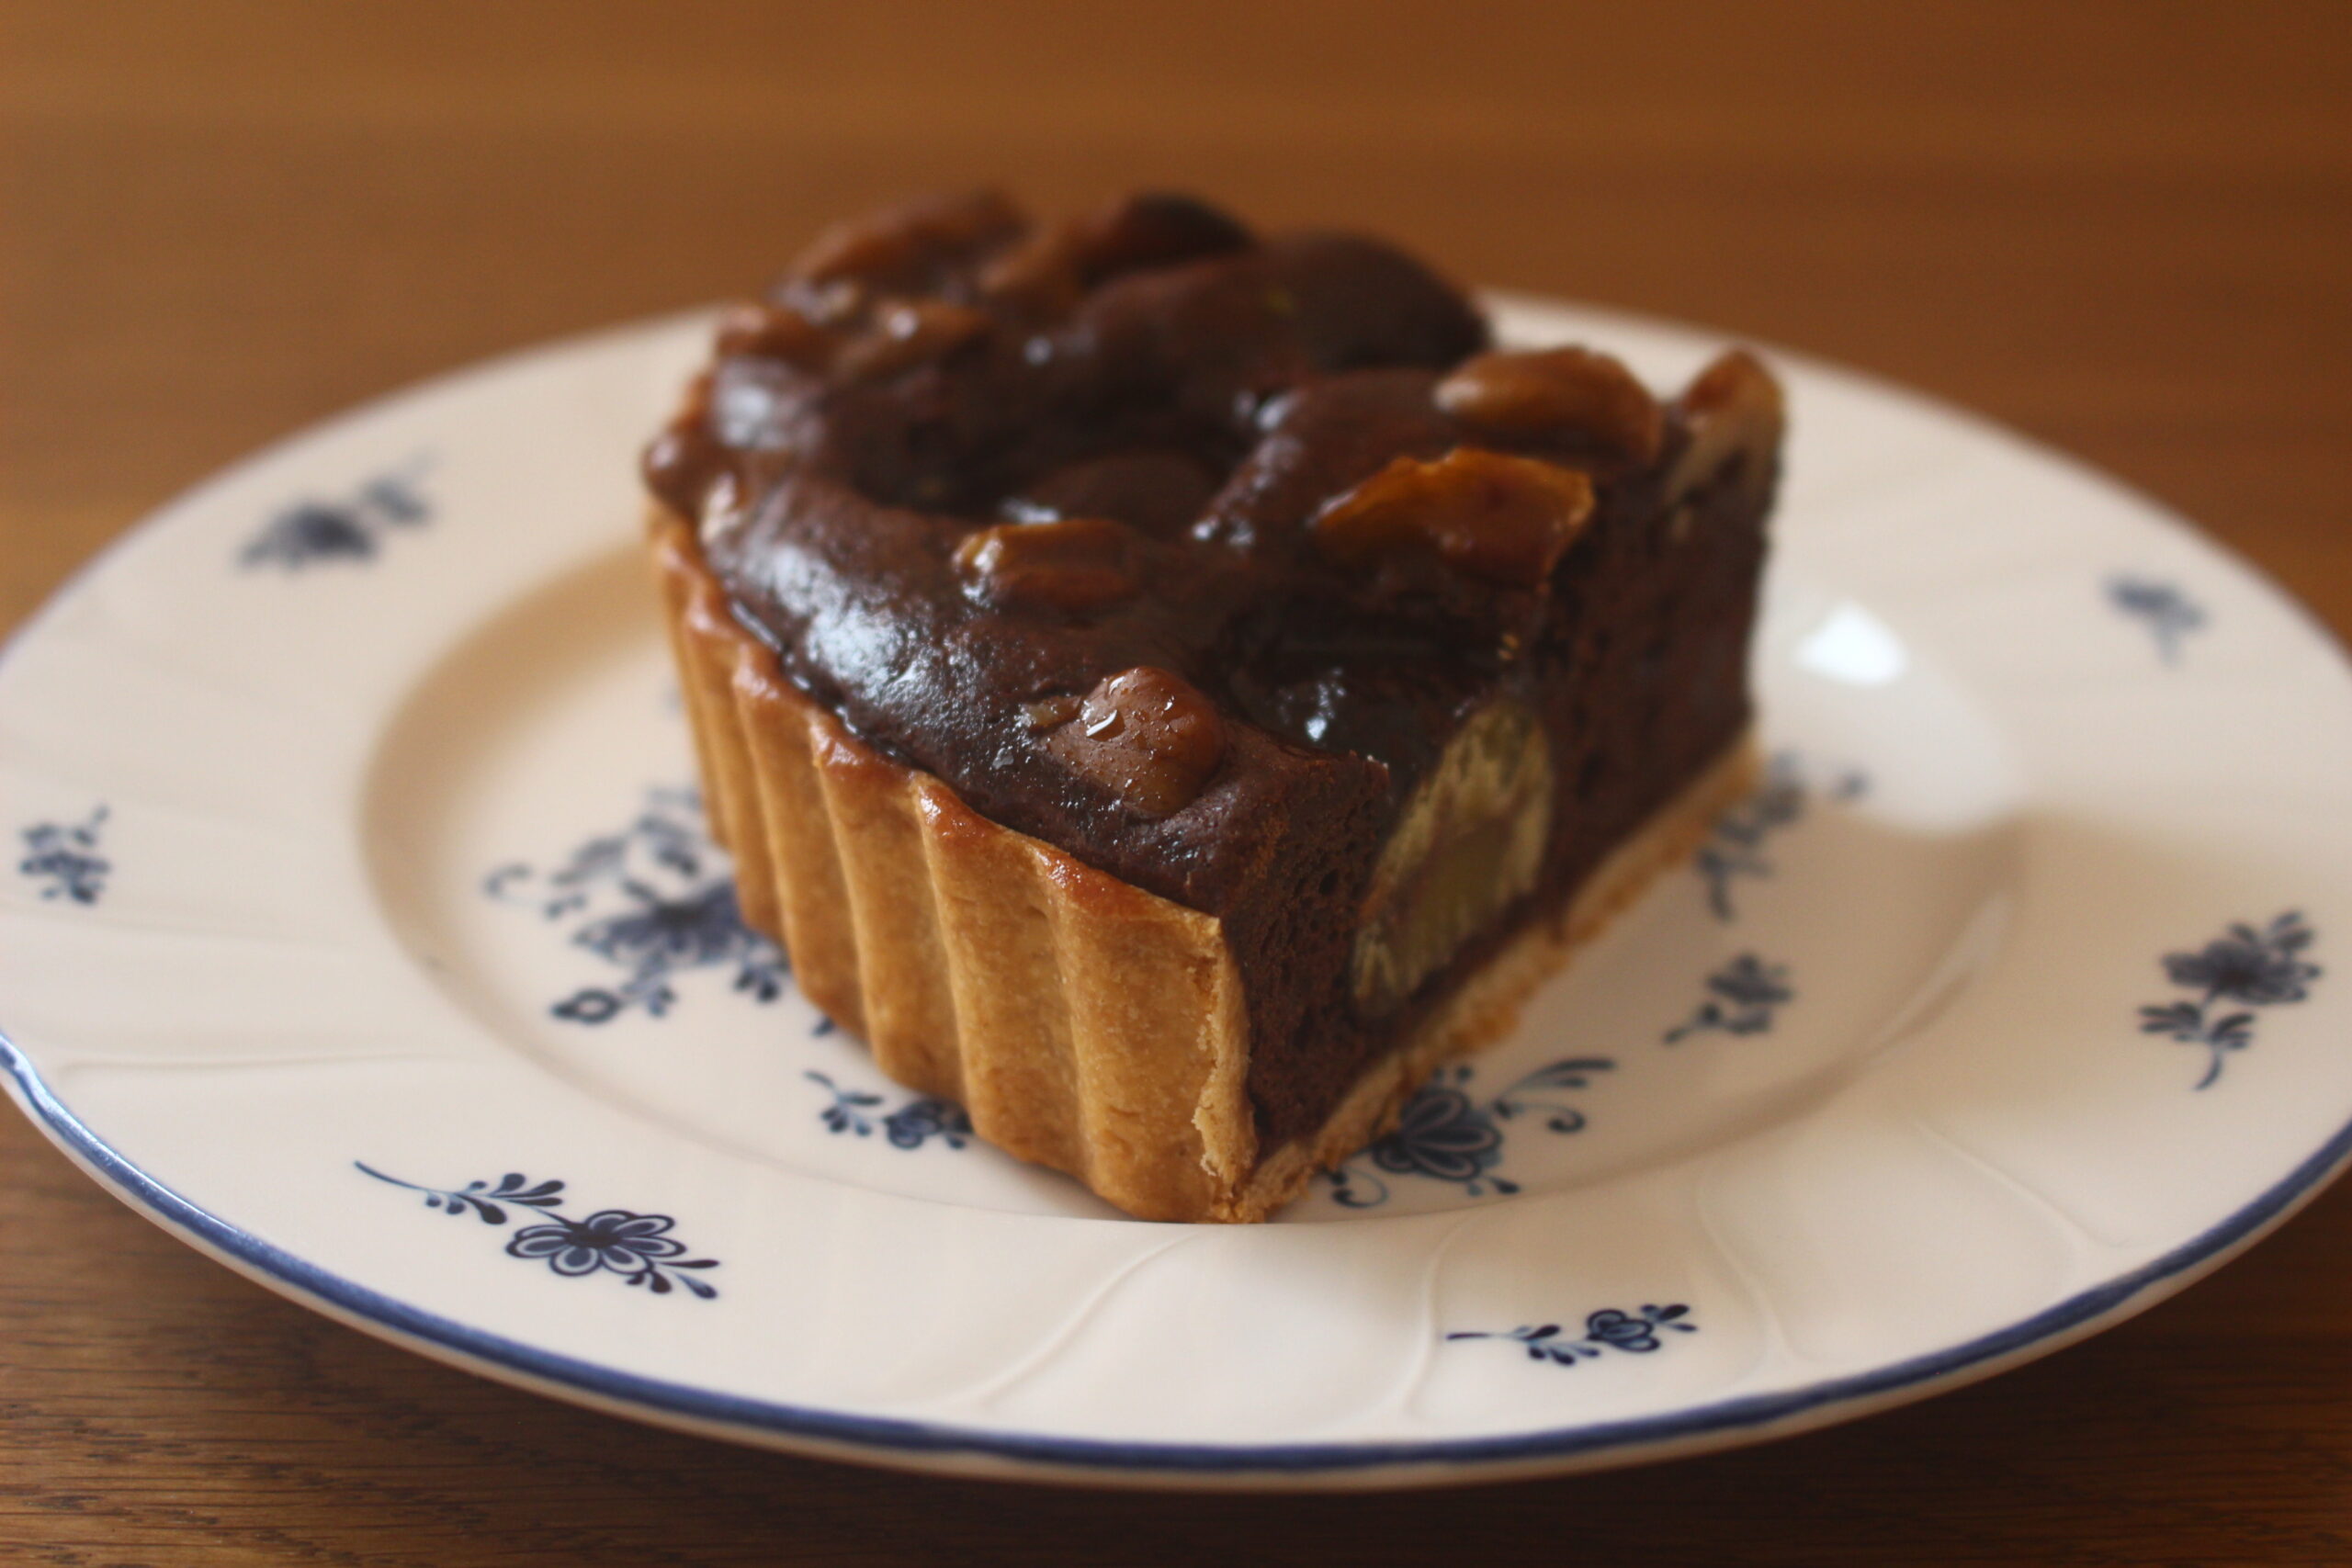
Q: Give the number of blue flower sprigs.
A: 11